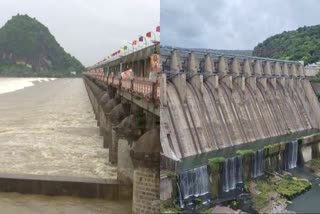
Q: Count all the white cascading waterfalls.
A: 4